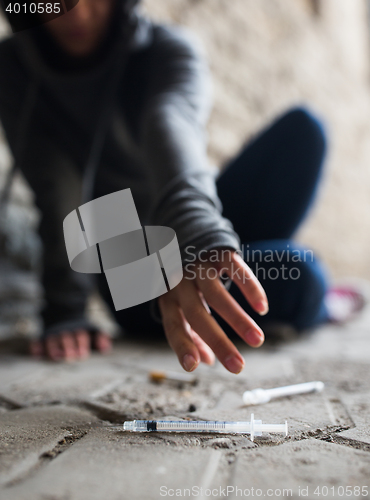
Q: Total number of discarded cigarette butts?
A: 1